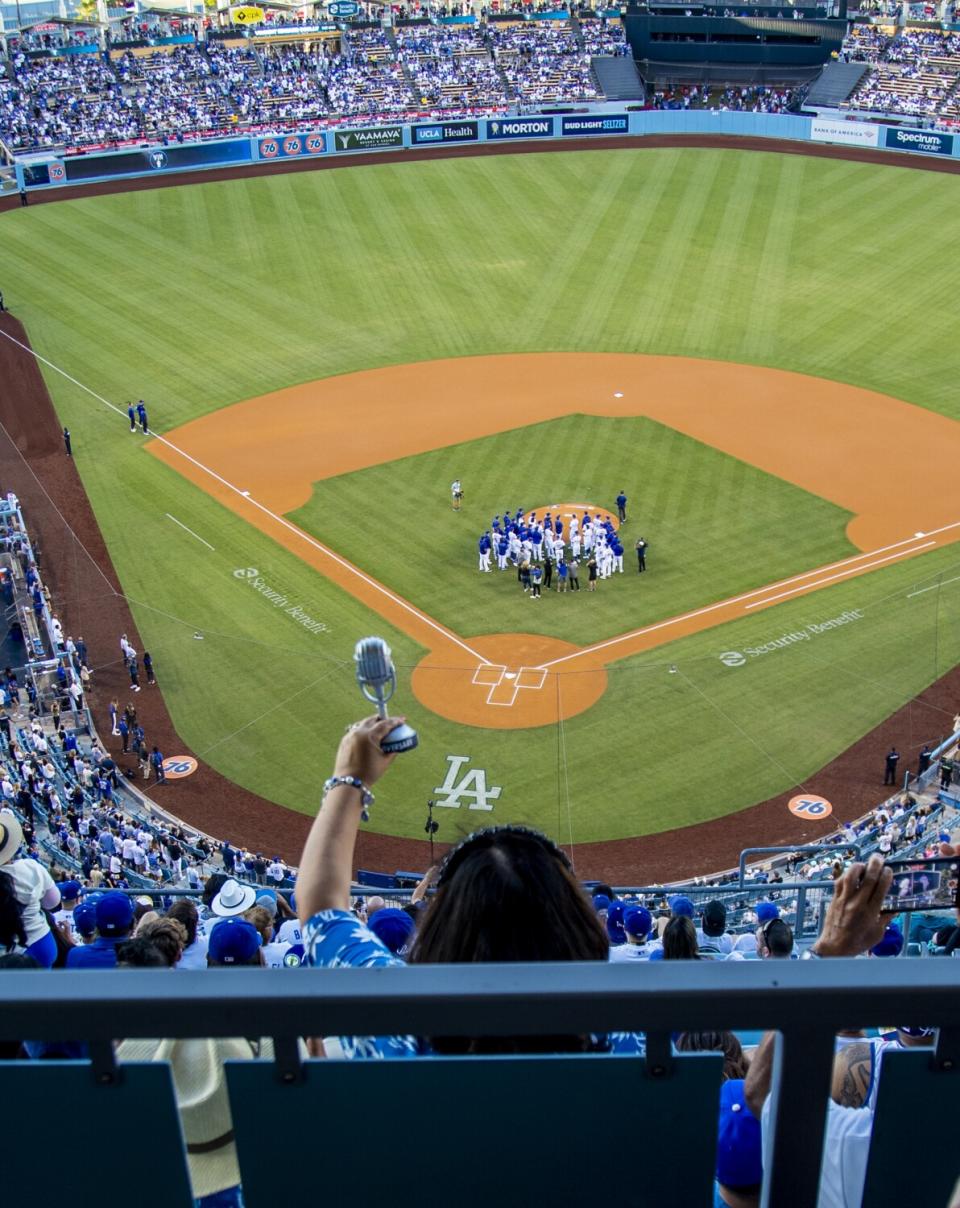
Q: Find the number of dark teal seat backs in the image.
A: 3